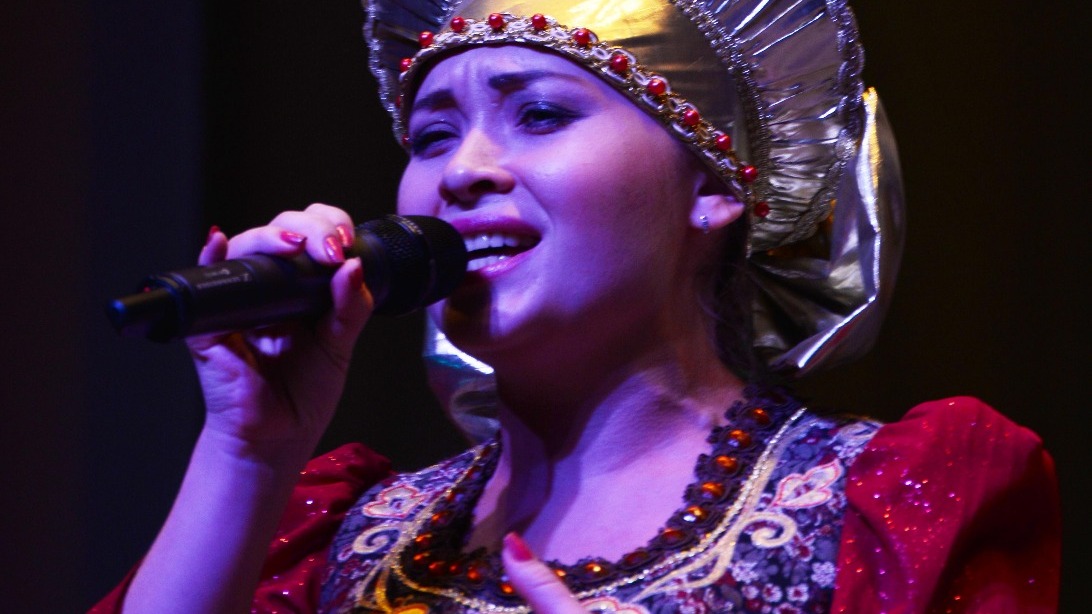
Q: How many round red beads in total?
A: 14